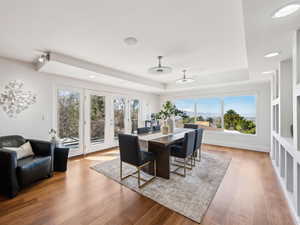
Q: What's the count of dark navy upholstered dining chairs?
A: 6